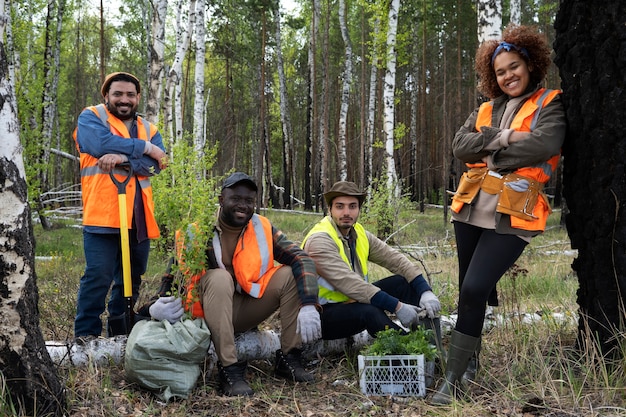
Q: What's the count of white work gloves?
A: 4